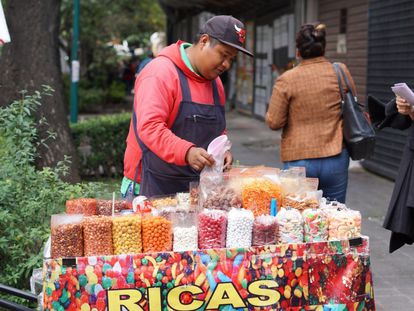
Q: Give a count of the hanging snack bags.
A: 0